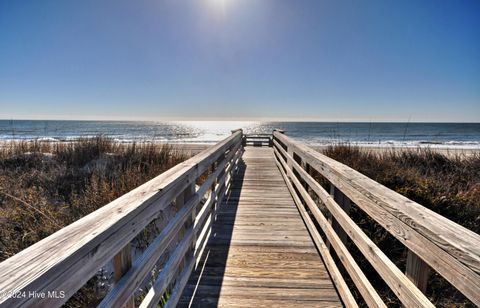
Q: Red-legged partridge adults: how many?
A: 0